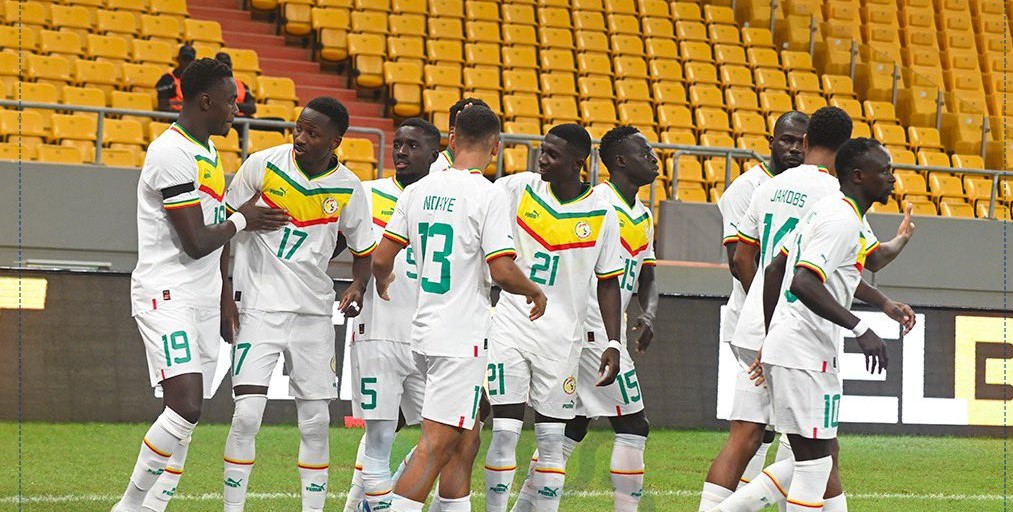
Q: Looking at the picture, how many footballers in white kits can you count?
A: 10